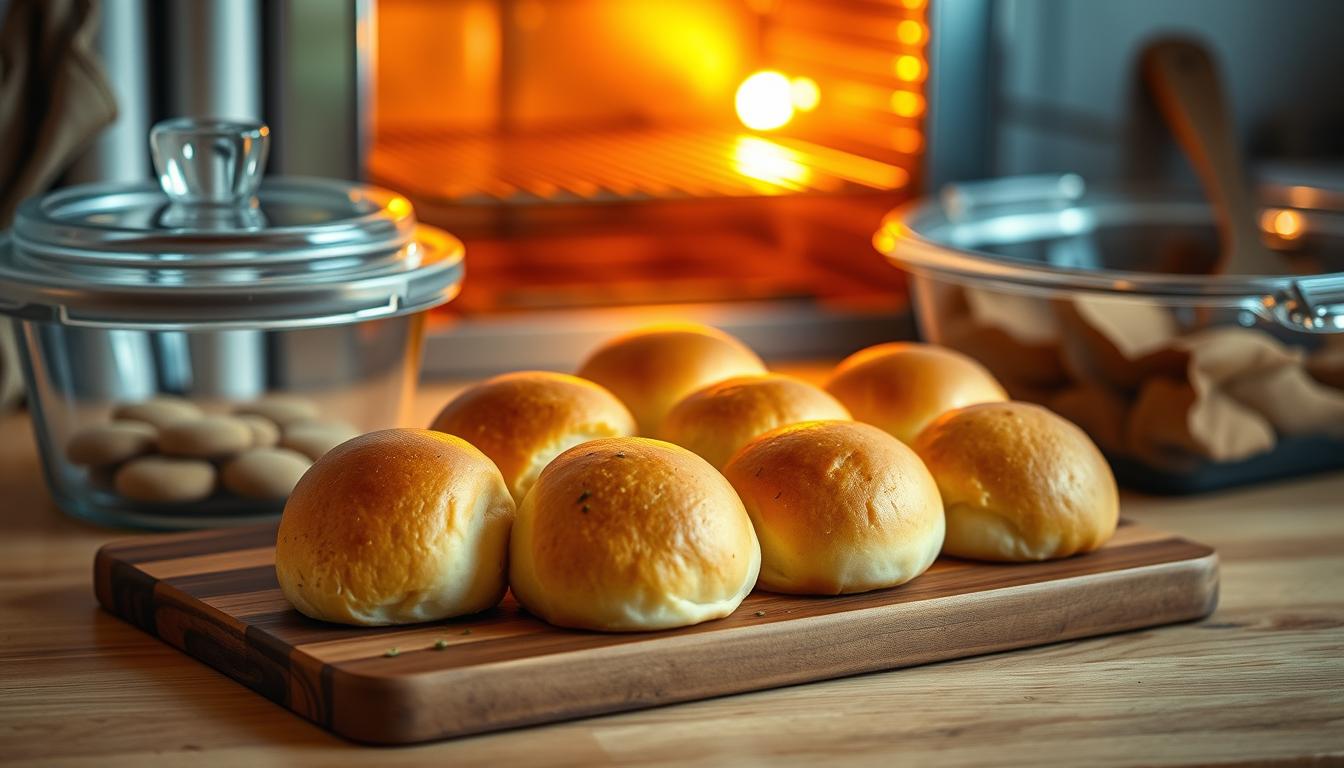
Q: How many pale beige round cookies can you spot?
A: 8